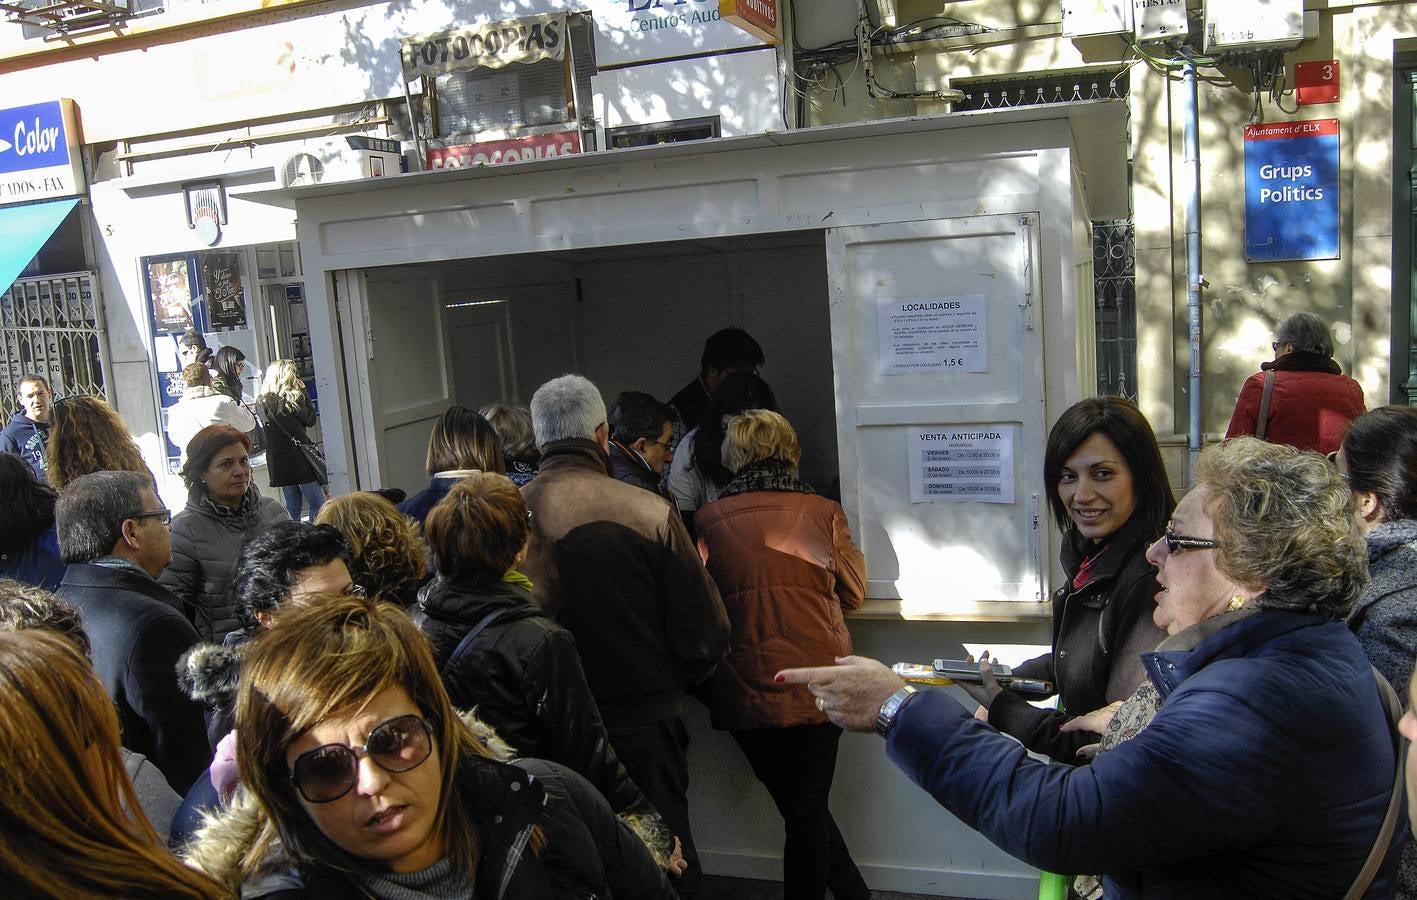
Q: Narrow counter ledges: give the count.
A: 1